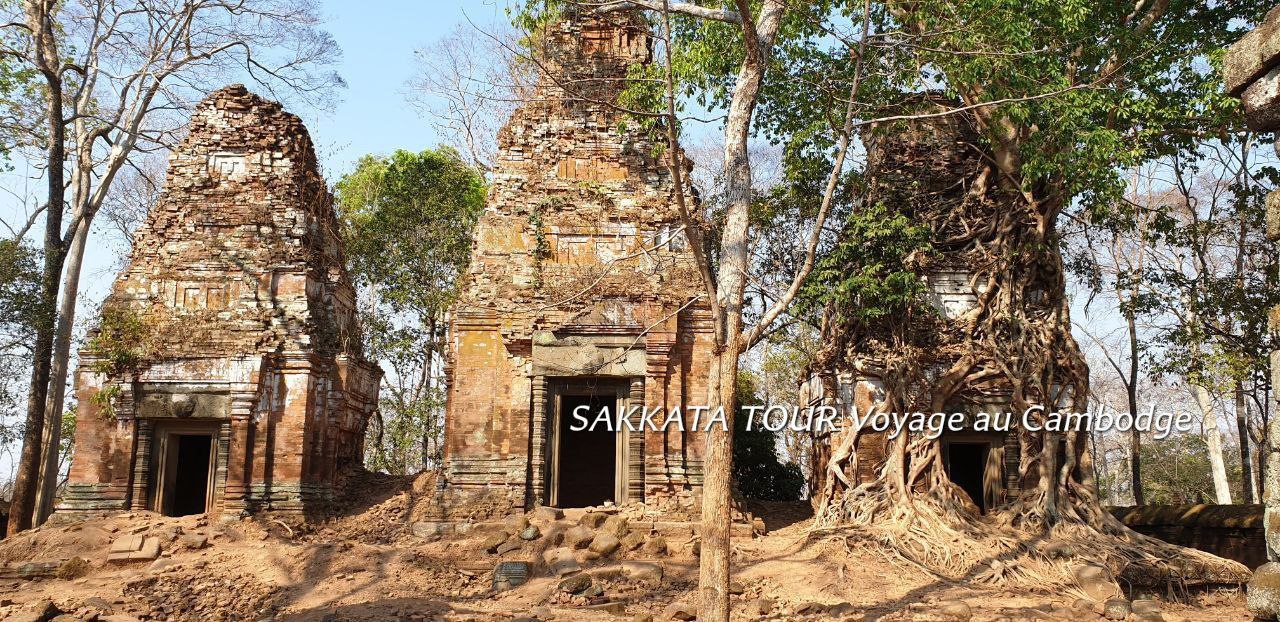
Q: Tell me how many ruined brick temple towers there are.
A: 3